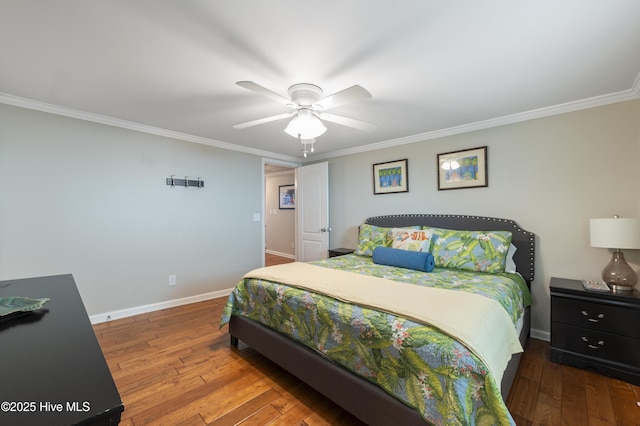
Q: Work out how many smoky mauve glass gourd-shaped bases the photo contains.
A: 1